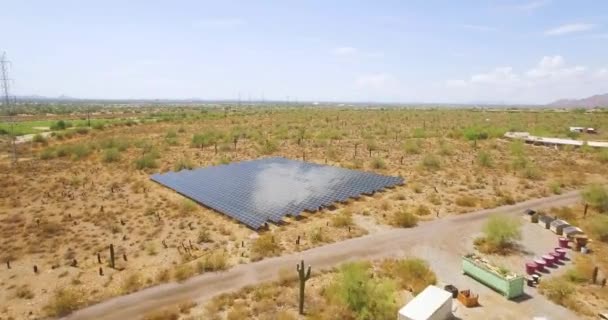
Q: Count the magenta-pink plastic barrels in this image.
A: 6